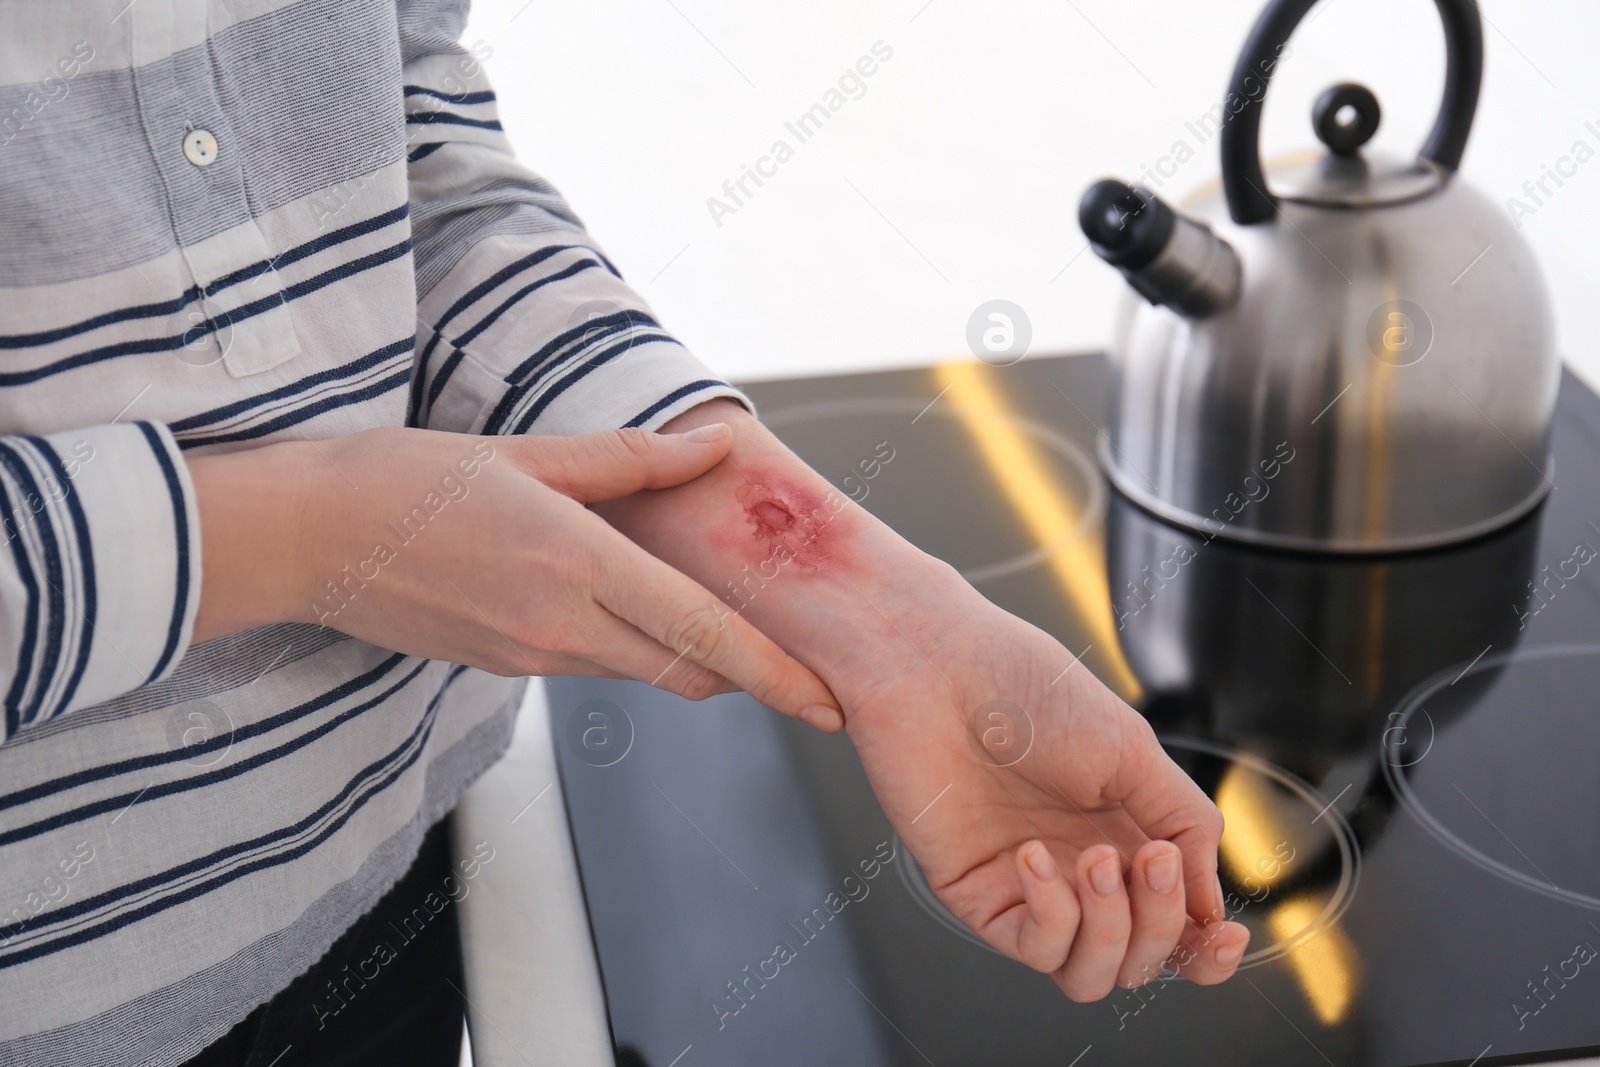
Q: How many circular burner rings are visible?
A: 3